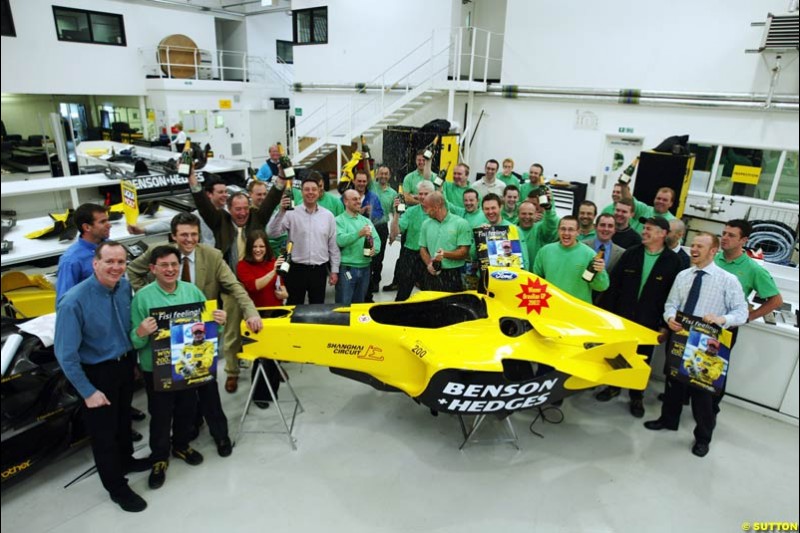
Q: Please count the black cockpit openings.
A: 1